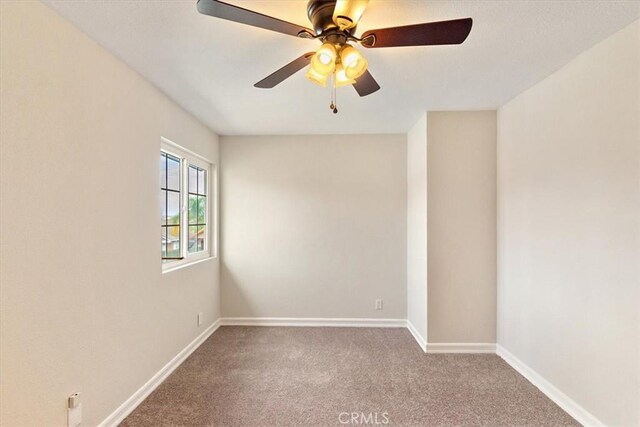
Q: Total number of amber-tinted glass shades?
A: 4